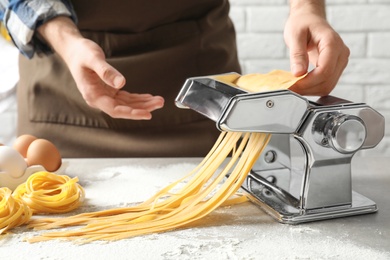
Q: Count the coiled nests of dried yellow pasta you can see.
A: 2